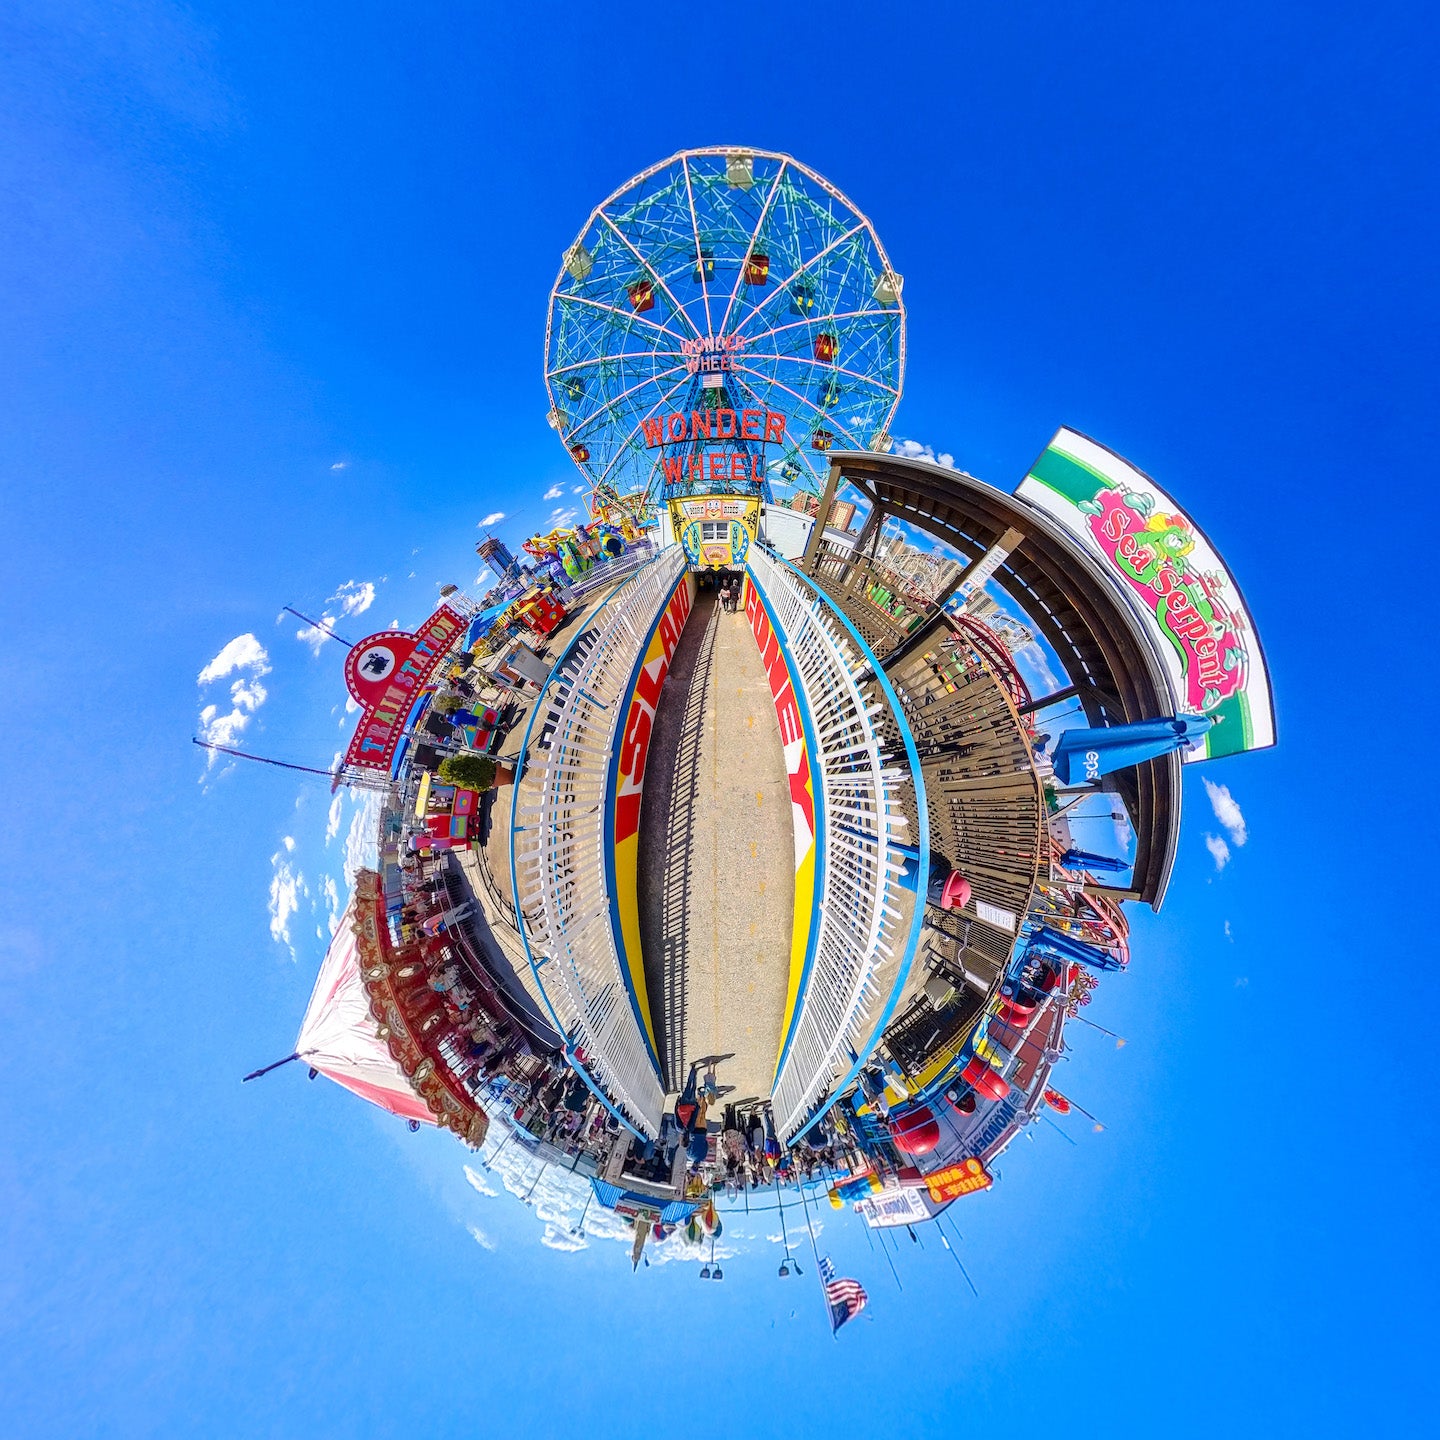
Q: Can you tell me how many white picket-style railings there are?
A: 2